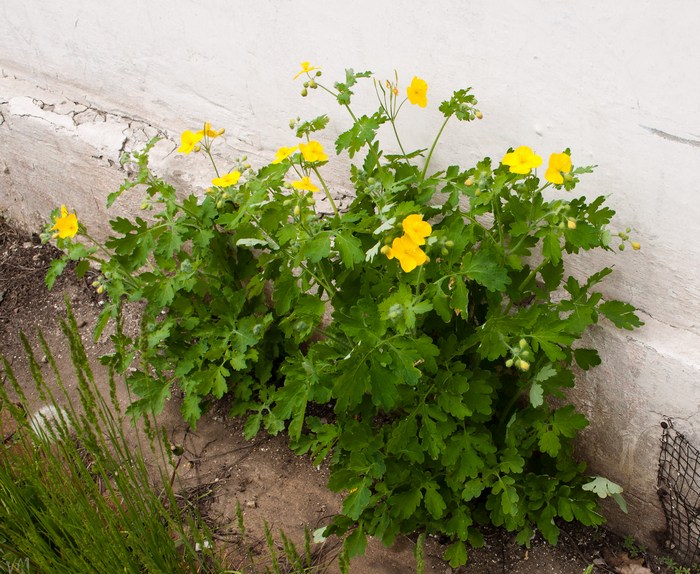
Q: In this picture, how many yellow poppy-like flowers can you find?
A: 13